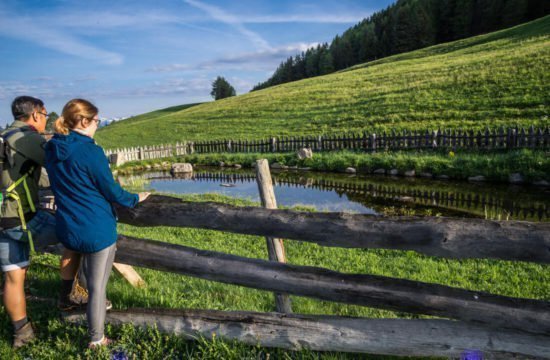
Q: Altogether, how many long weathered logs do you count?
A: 3